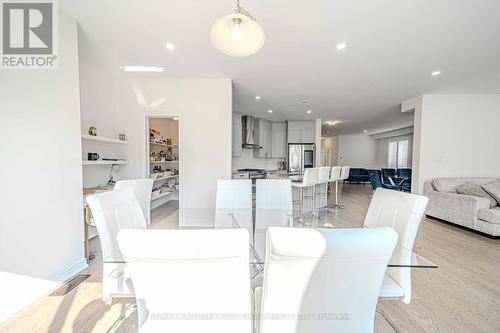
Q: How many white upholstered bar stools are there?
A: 4